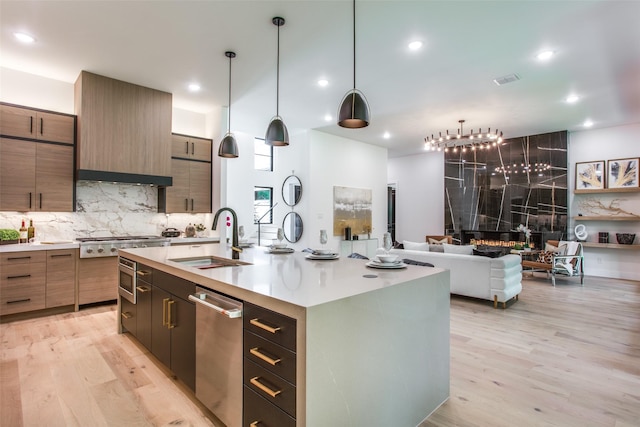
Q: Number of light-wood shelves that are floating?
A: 3